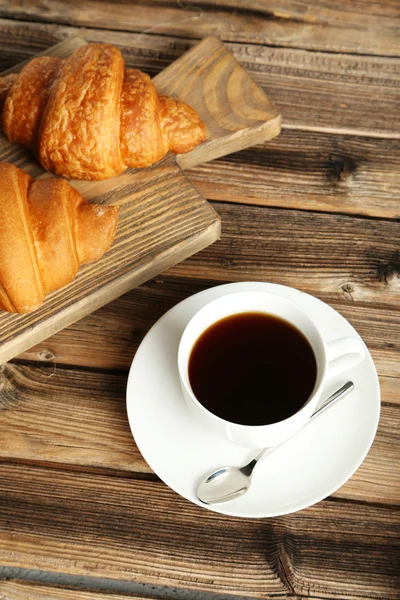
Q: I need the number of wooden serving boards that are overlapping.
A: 2